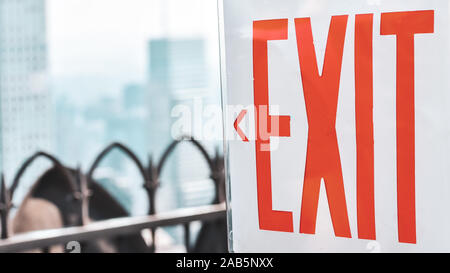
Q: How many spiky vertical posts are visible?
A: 4